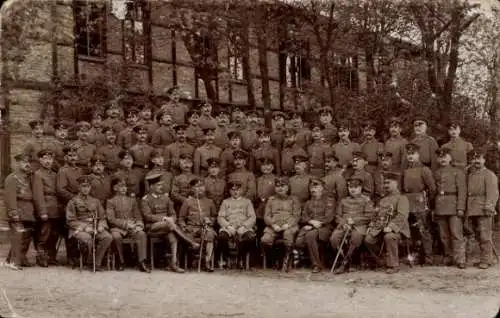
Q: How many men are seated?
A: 9